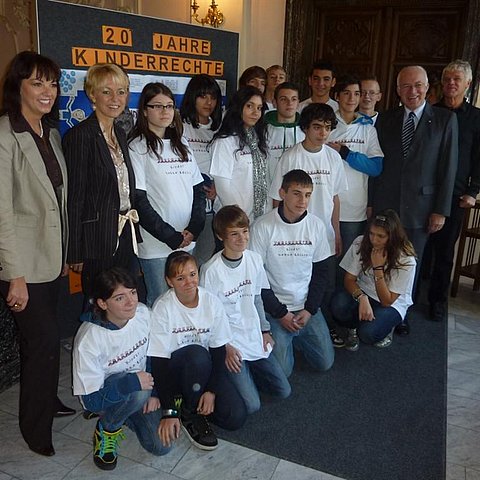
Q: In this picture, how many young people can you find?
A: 15